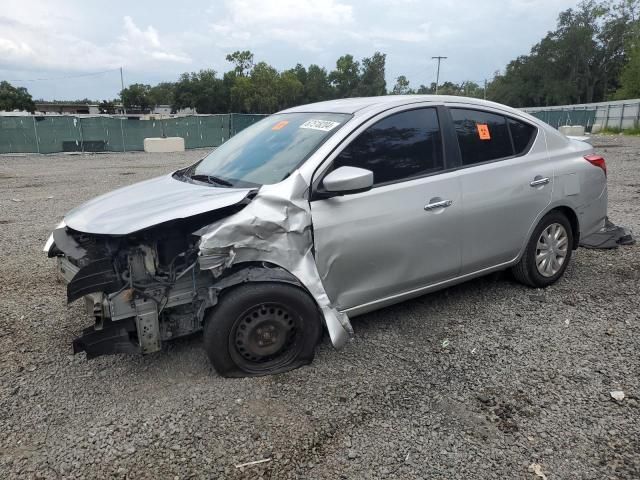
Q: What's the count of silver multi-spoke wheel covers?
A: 1